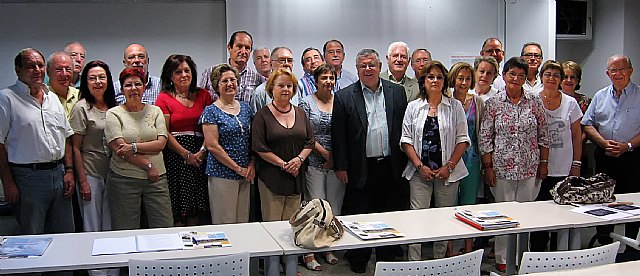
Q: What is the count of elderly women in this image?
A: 12